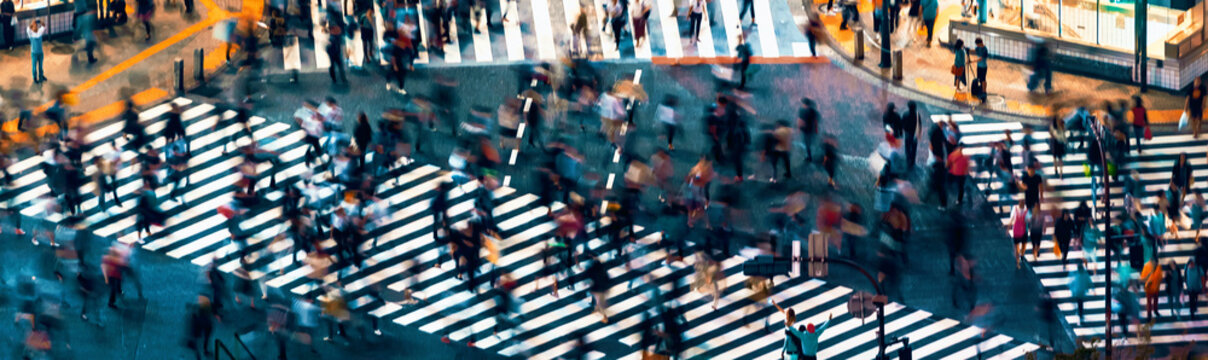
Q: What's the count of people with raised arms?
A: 3